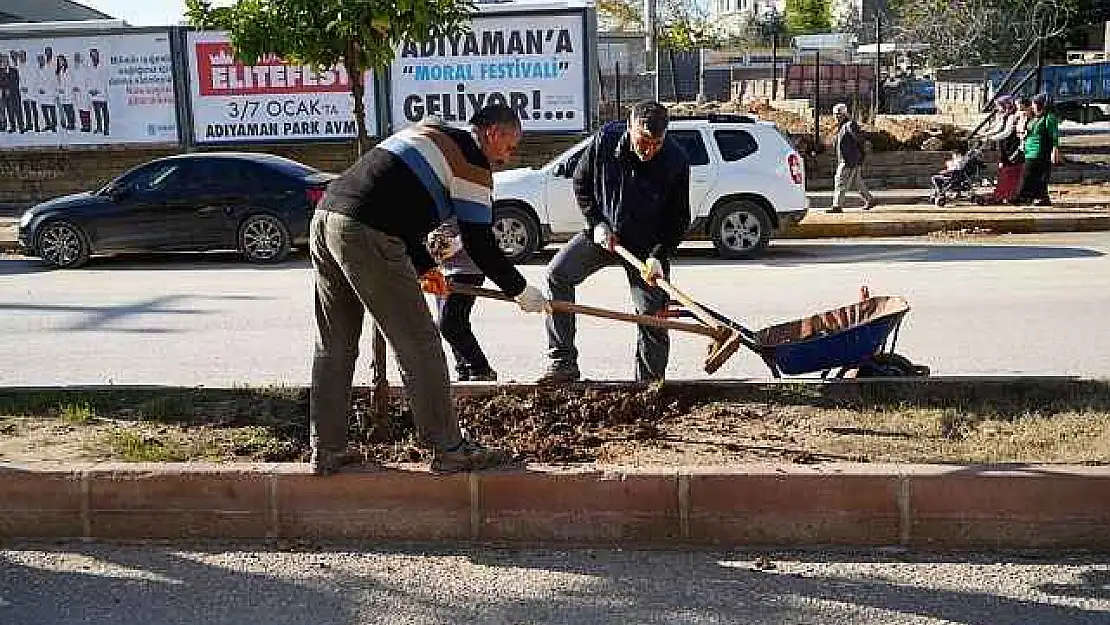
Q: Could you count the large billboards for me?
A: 3